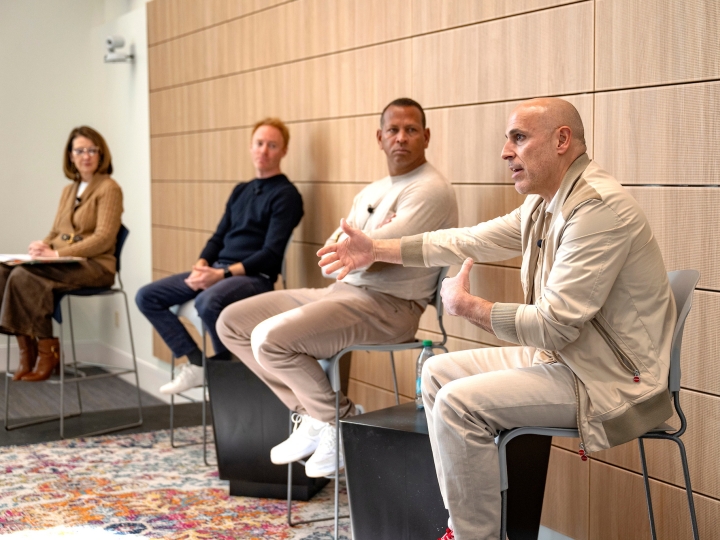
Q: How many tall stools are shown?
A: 4